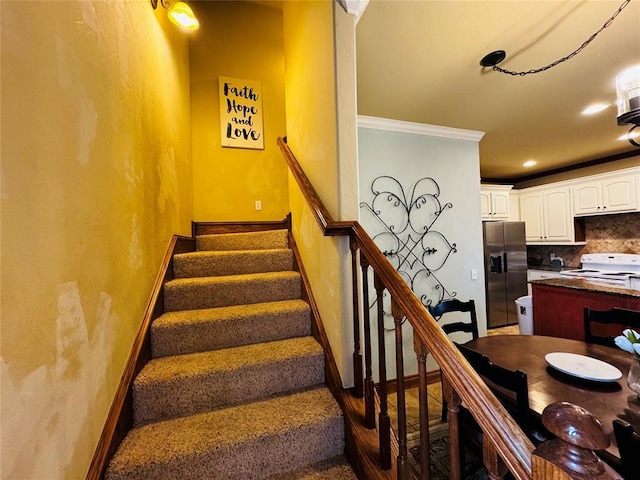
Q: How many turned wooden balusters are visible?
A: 7